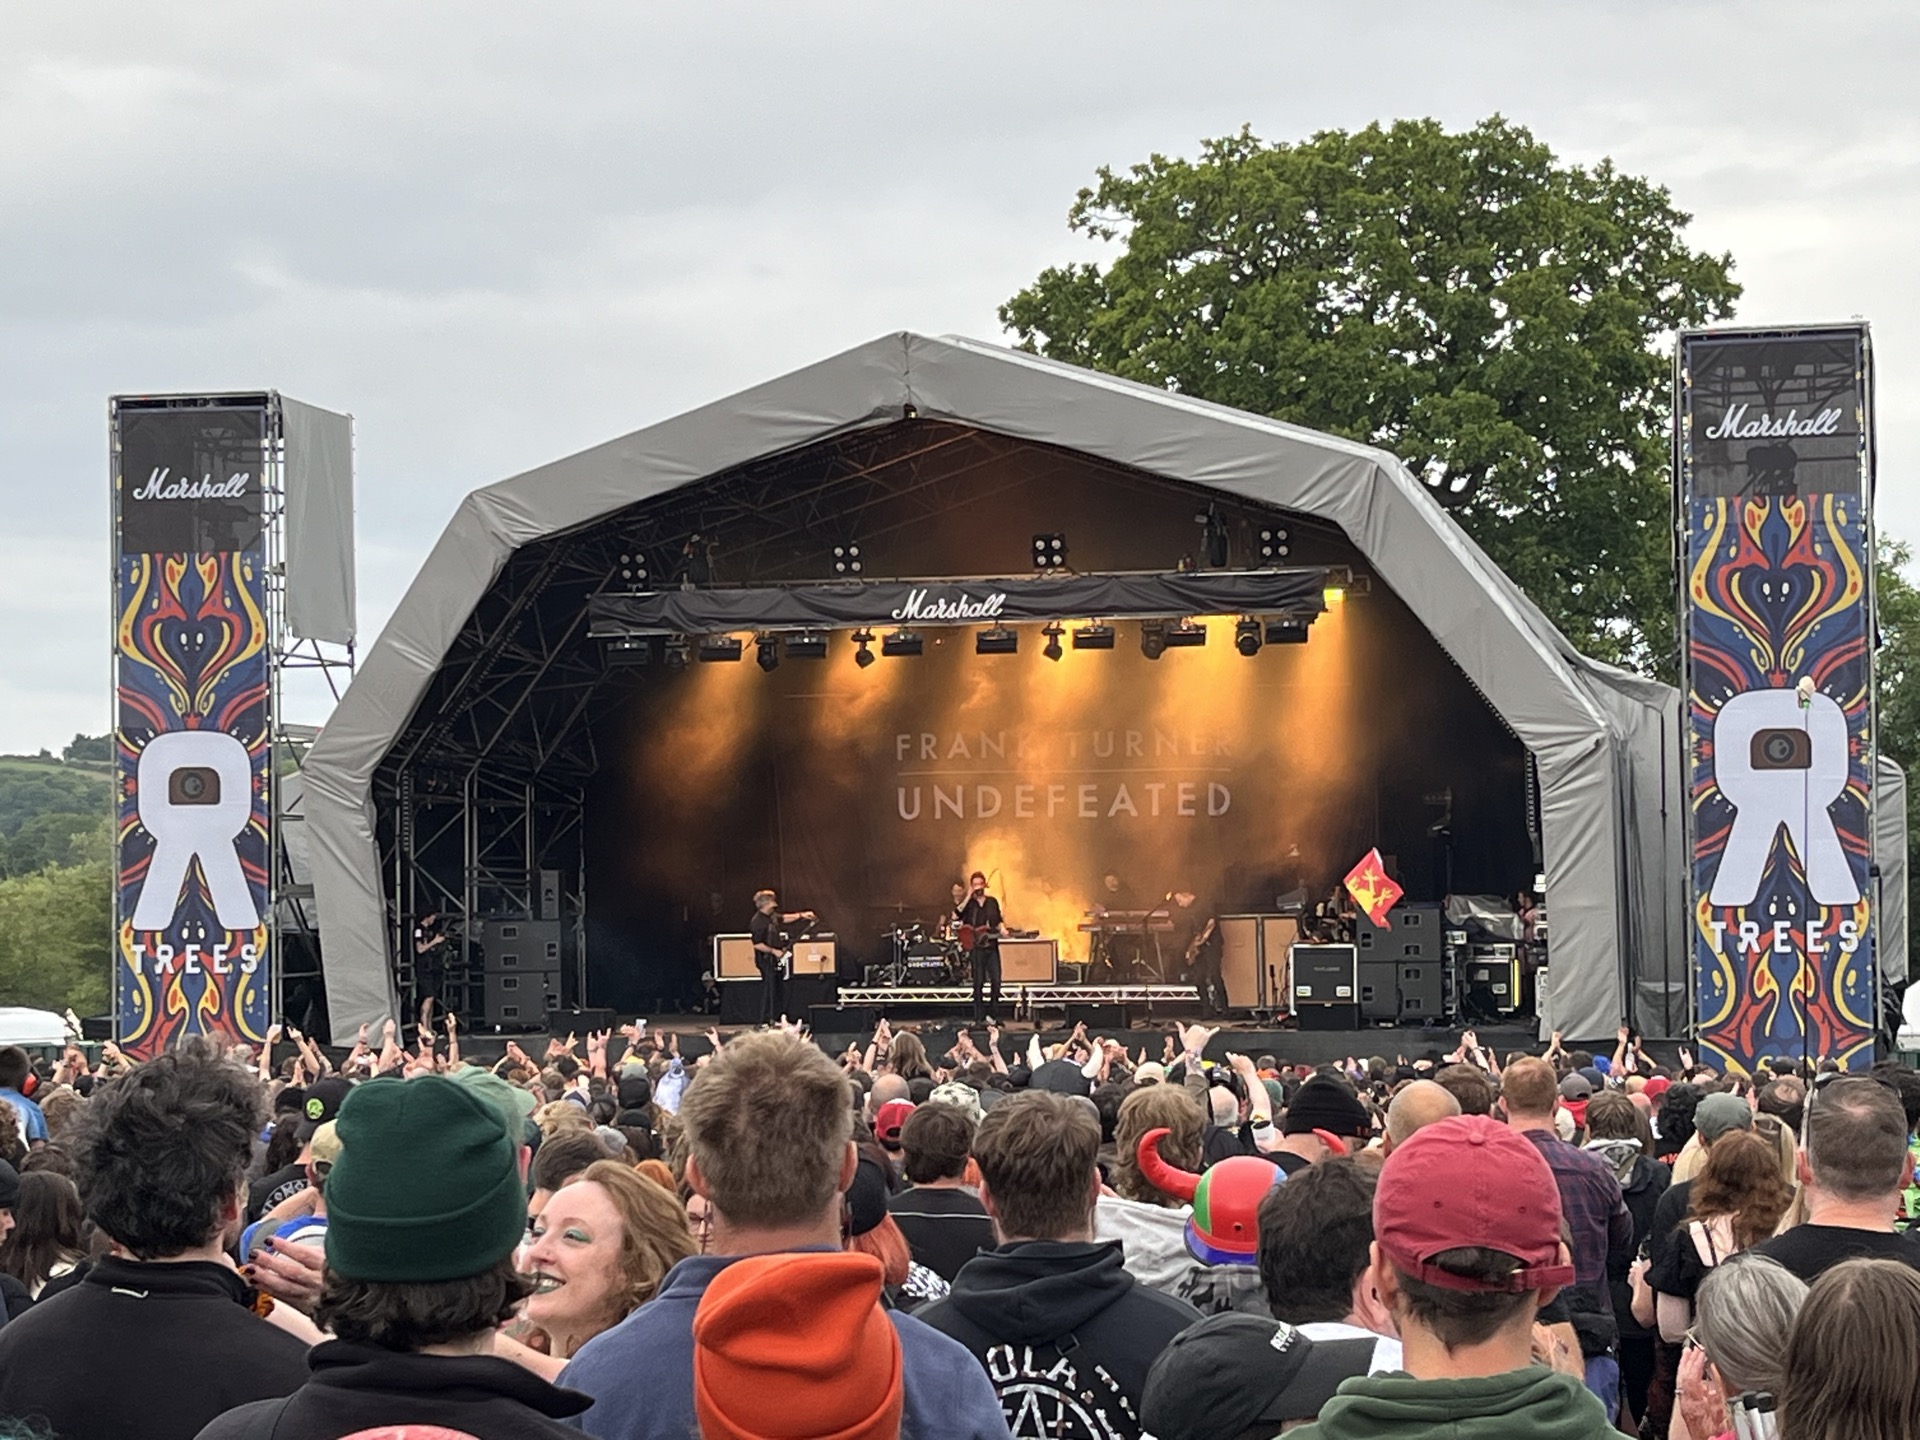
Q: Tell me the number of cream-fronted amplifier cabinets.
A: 5